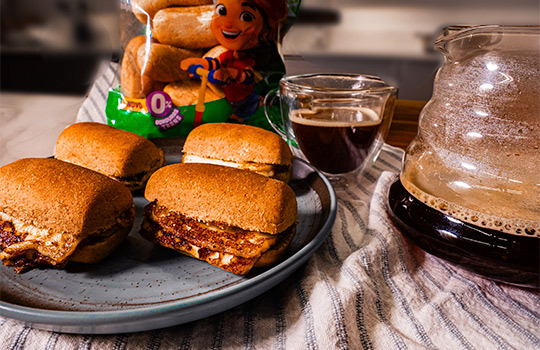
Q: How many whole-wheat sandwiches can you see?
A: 4